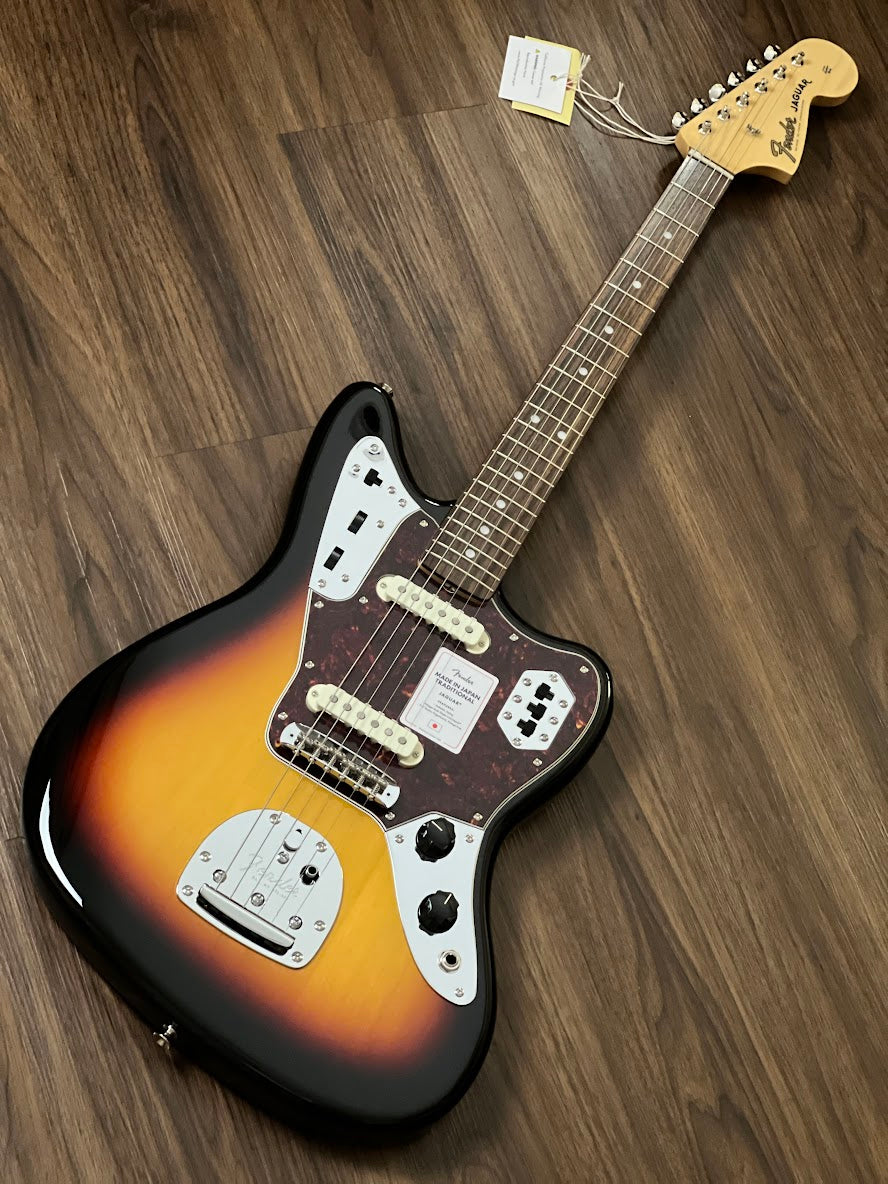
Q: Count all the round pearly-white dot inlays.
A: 10